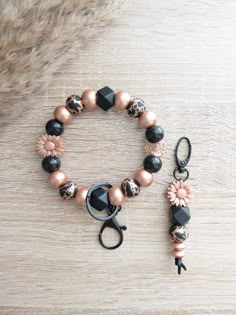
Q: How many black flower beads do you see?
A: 0